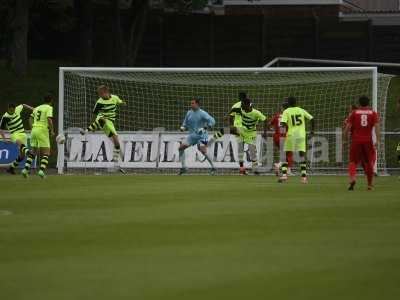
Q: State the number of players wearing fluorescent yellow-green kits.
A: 6